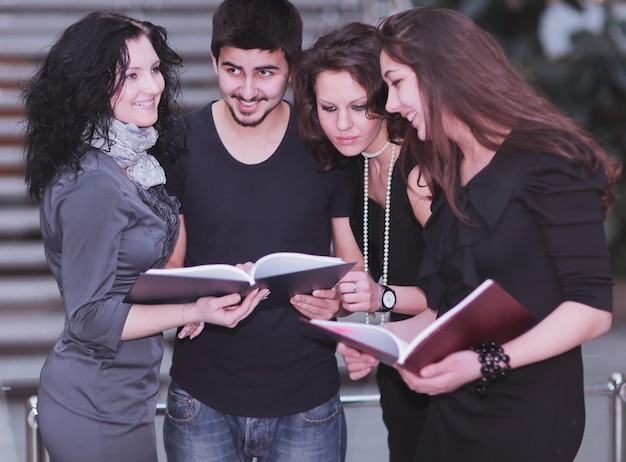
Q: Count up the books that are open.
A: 2